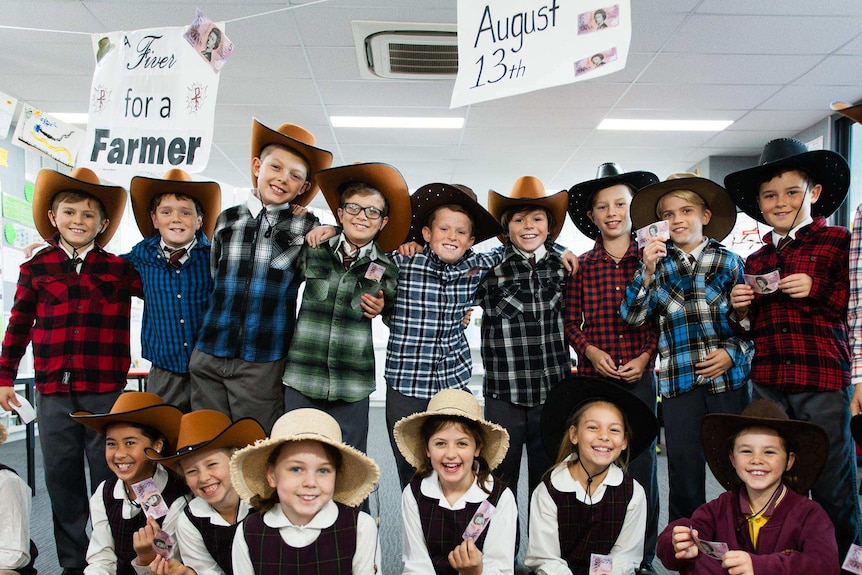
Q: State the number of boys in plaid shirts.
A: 9